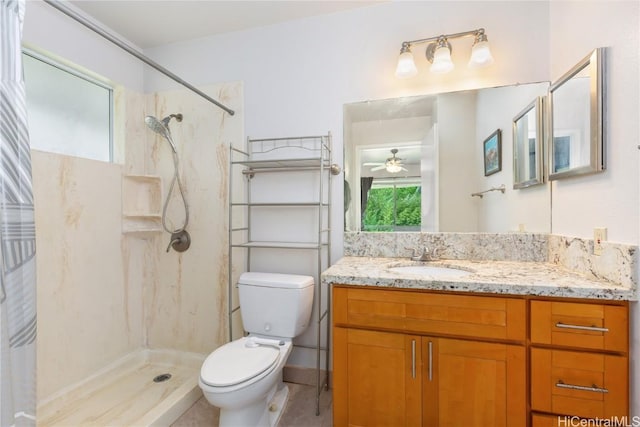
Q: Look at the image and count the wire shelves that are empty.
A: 3